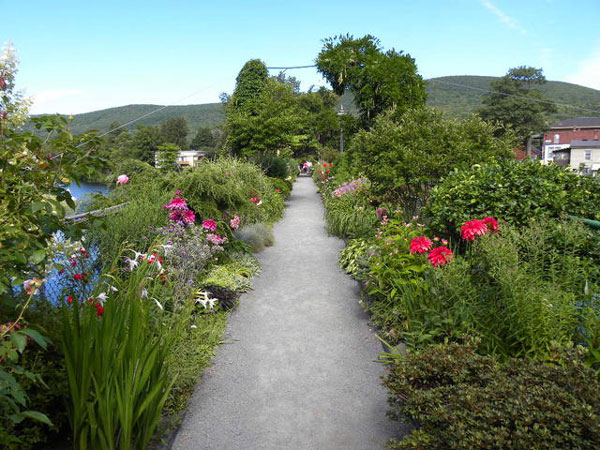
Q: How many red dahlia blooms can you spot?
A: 4